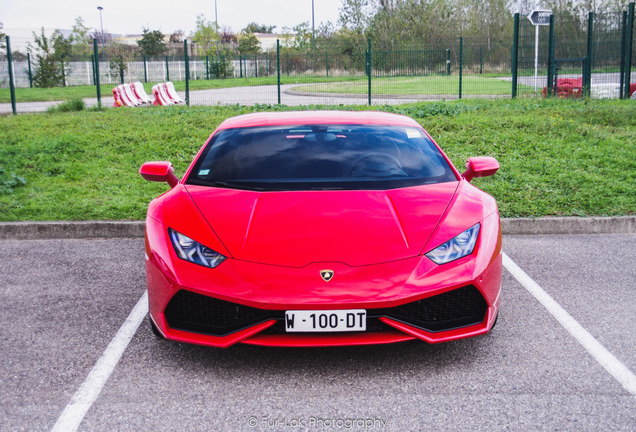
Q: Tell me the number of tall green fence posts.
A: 11